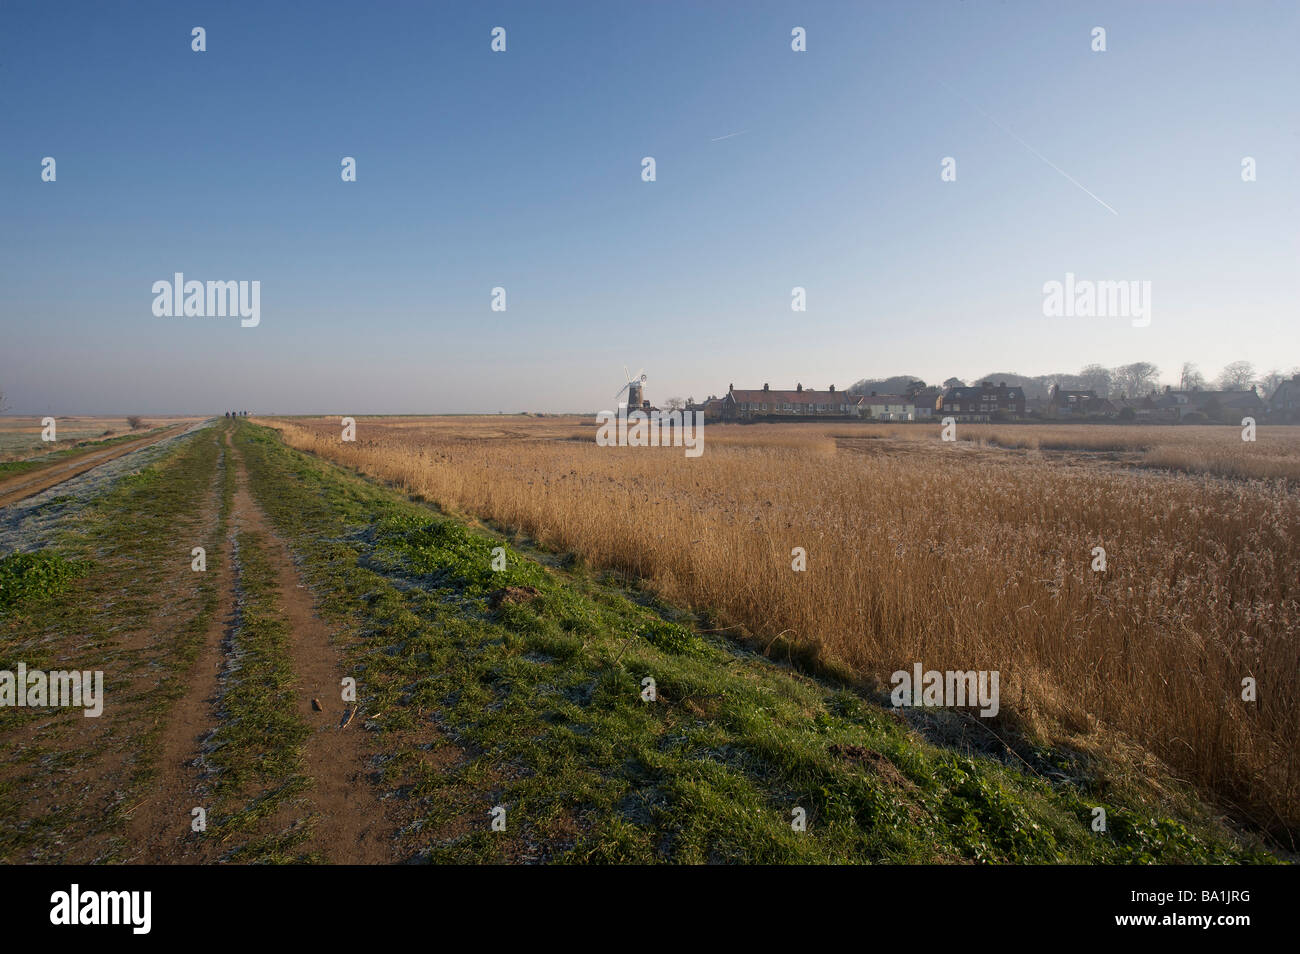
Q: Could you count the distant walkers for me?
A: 4